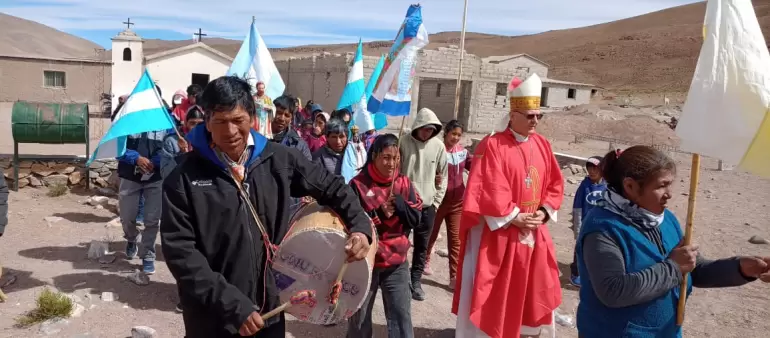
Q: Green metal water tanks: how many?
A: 1